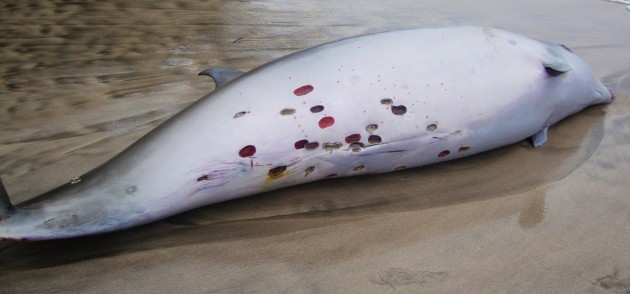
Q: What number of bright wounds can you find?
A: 6